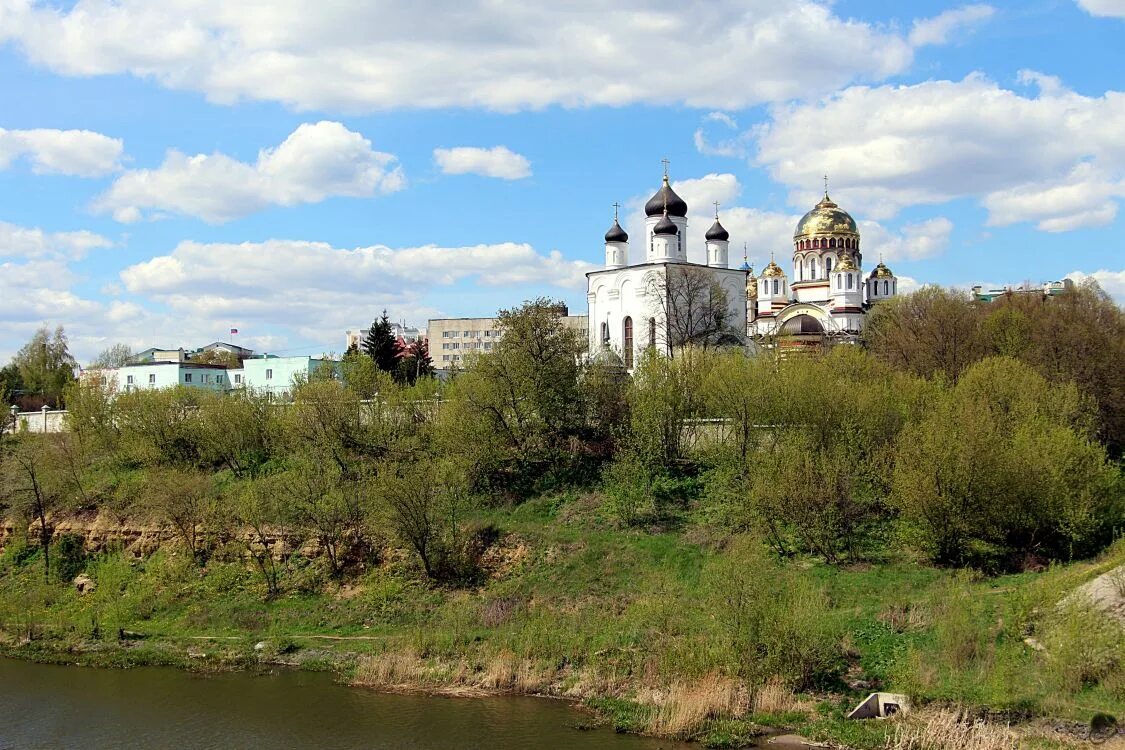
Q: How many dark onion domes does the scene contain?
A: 4